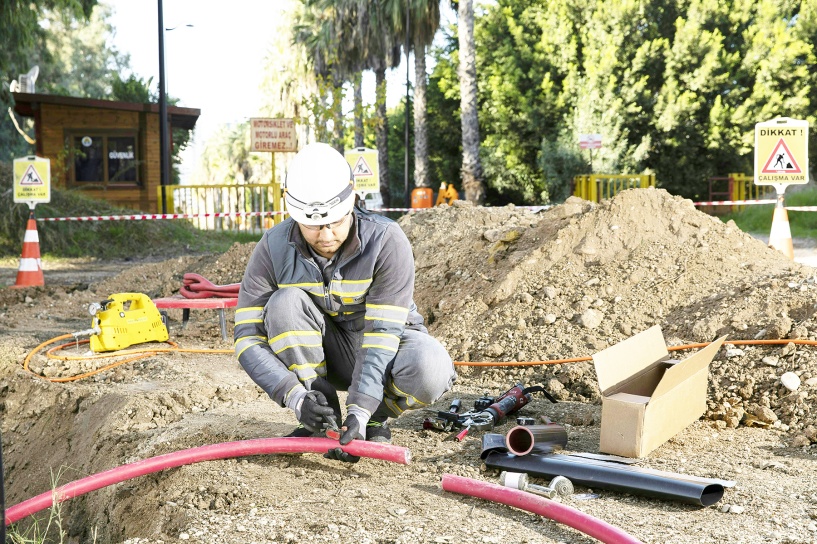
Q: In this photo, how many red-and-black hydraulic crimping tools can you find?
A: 1